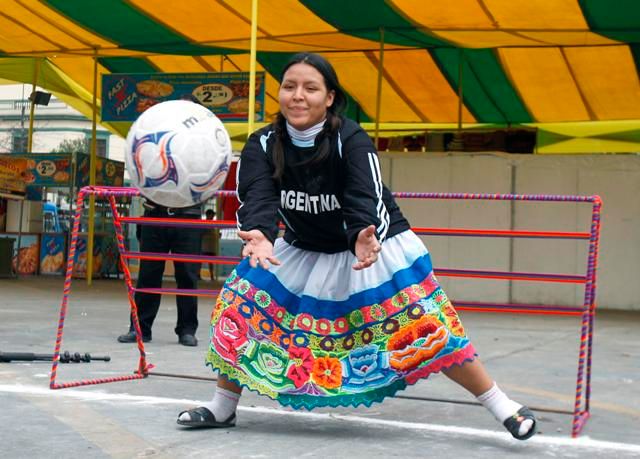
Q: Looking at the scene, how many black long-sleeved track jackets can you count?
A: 1